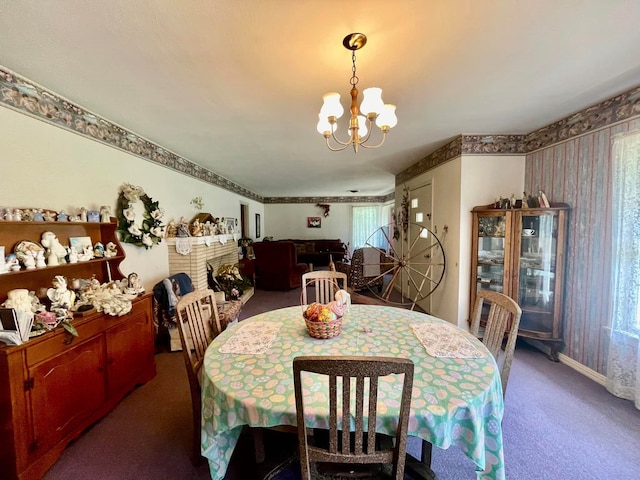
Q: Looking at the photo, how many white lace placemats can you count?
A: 2